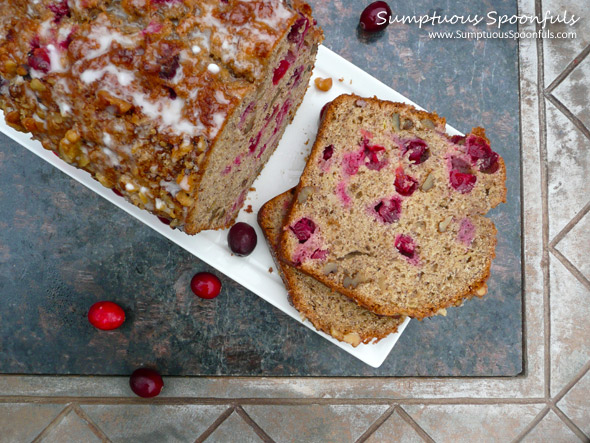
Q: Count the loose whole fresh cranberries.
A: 5